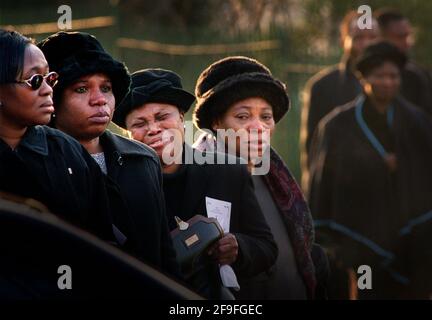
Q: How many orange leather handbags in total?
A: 0